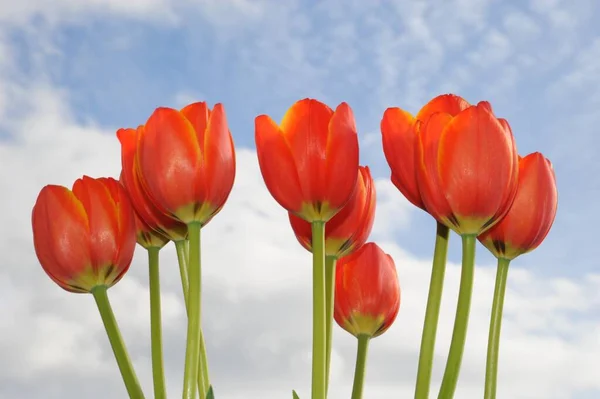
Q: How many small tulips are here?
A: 1